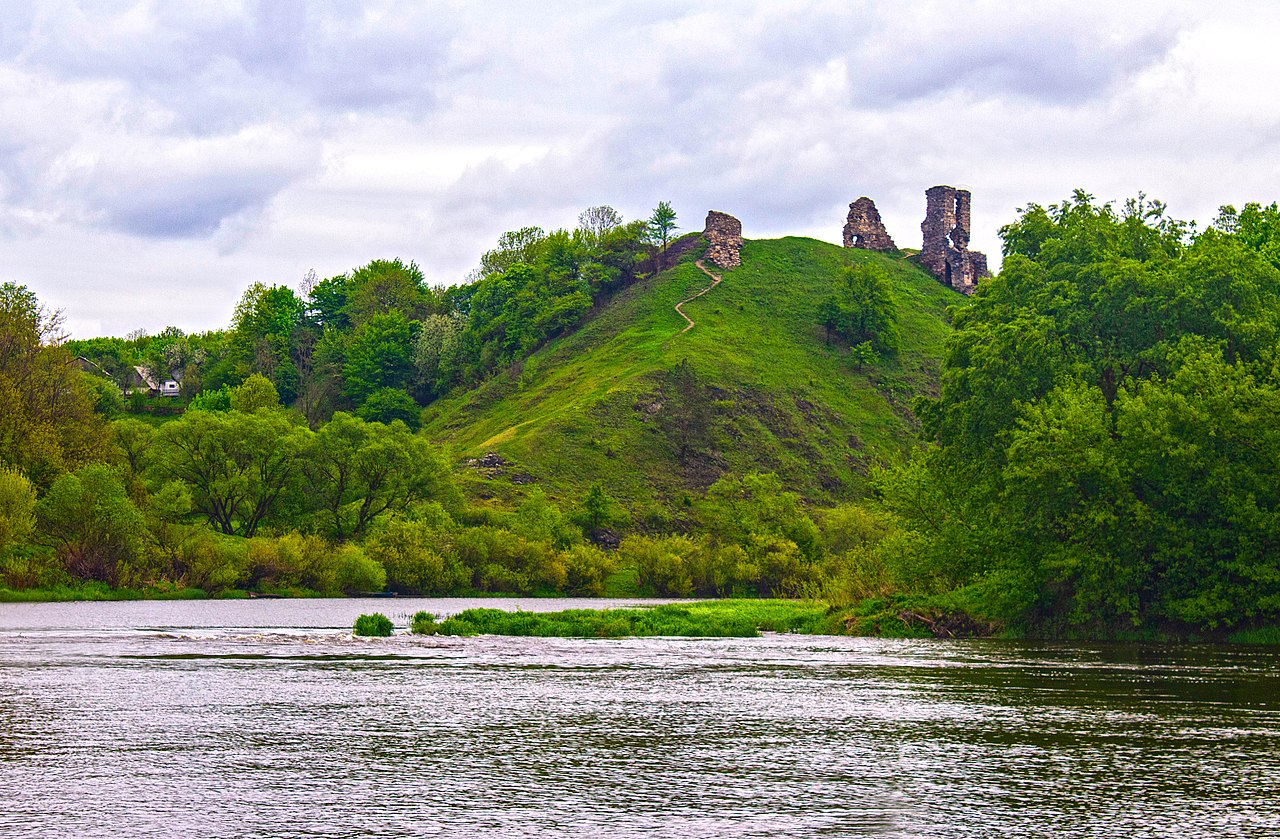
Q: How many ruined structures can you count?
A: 3